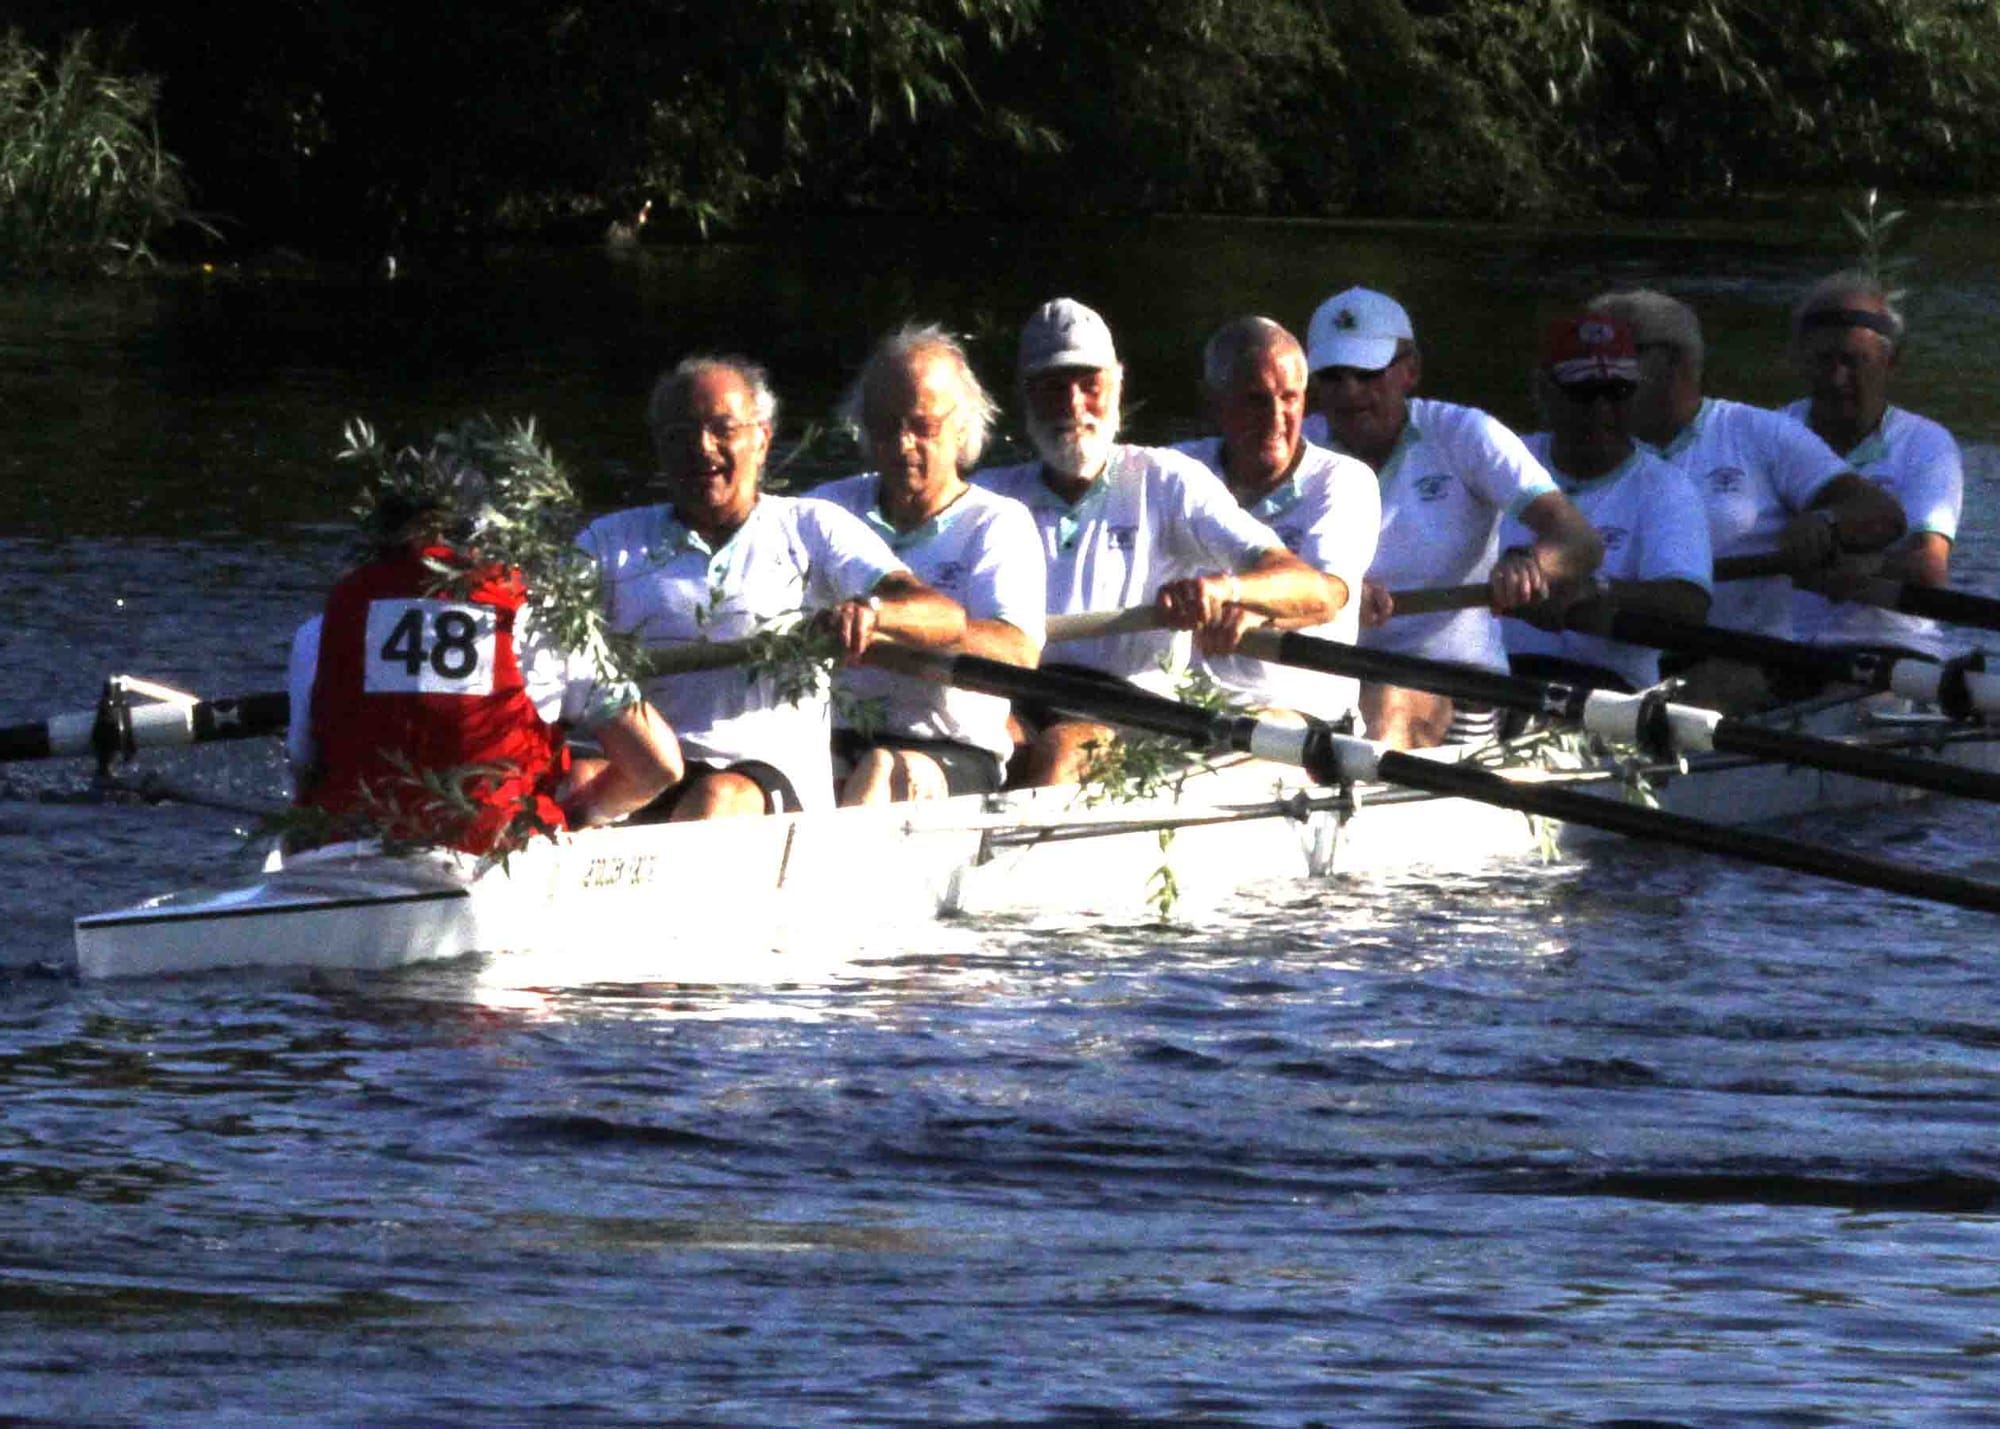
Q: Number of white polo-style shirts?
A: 8